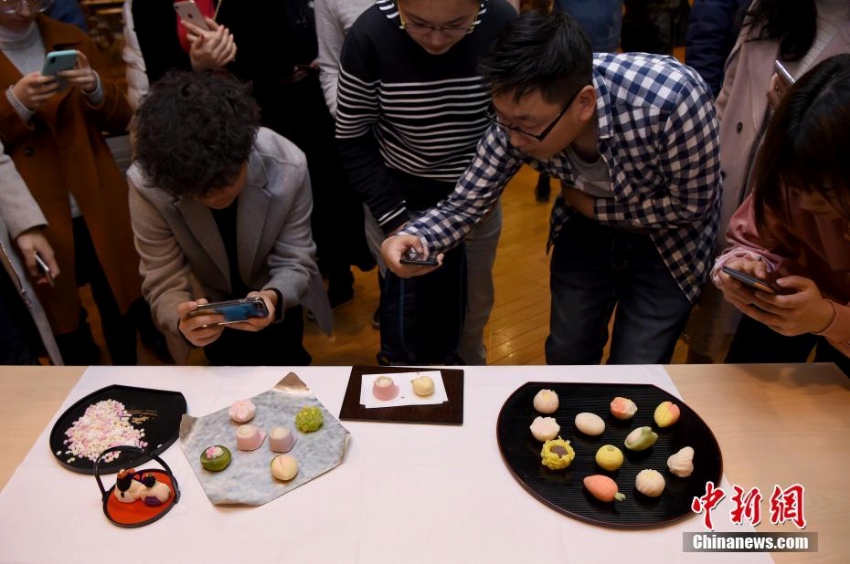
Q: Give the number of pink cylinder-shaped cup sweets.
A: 3